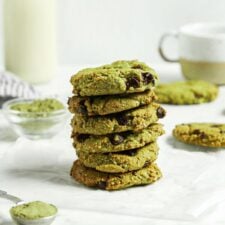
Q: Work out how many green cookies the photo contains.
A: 8